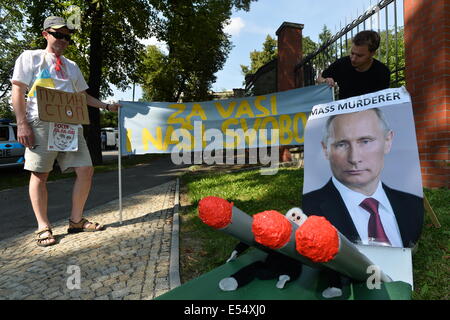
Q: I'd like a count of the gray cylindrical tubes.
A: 3